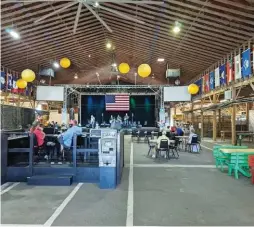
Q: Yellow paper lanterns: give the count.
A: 6